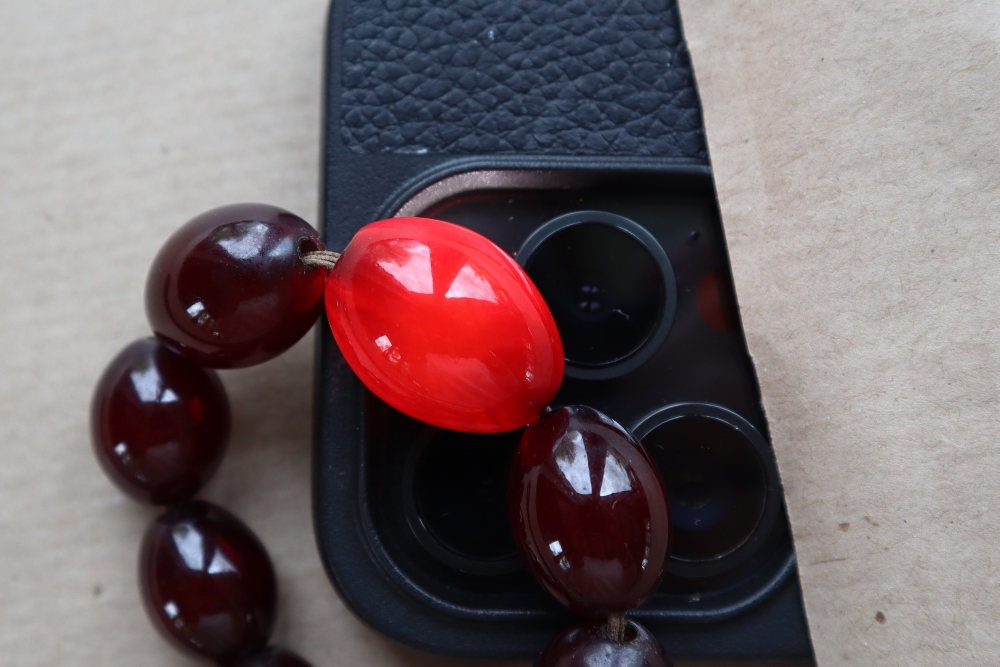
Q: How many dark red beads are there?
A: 6